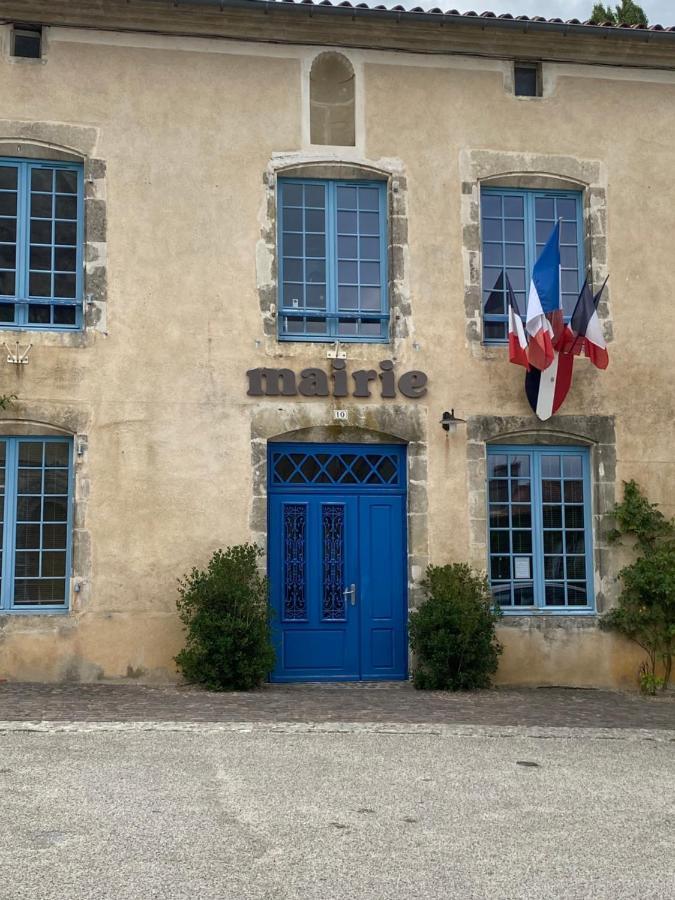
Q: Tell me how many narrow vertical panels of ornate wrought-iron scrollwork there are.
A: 2